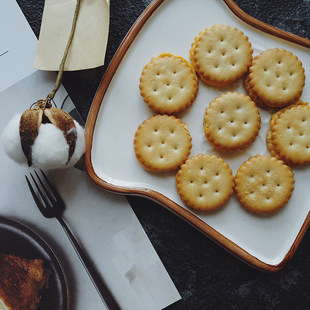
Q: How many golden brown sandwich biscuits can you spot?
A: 8